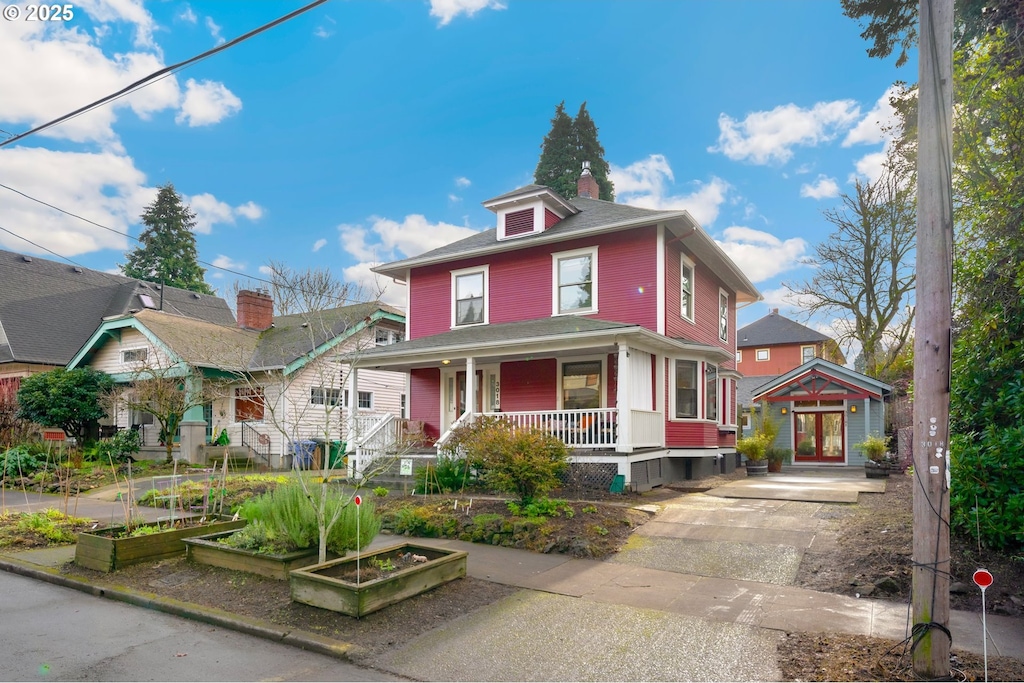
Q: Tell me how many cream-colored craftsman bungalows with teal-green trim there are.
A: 1